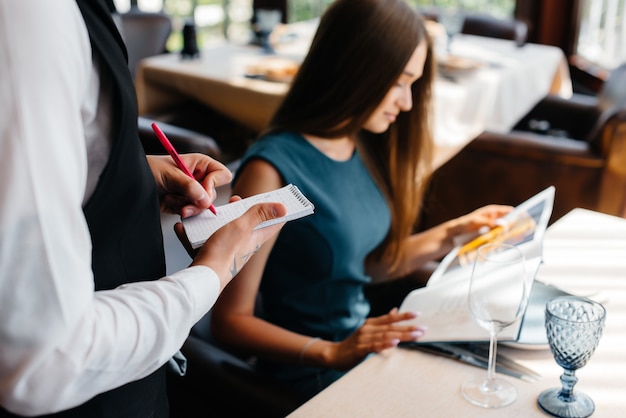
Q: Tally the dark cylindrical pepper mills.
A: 1